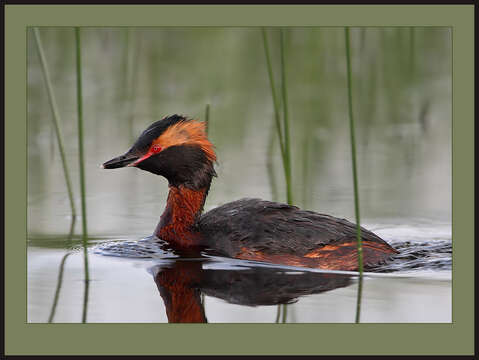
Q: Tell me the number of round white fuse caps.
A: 0